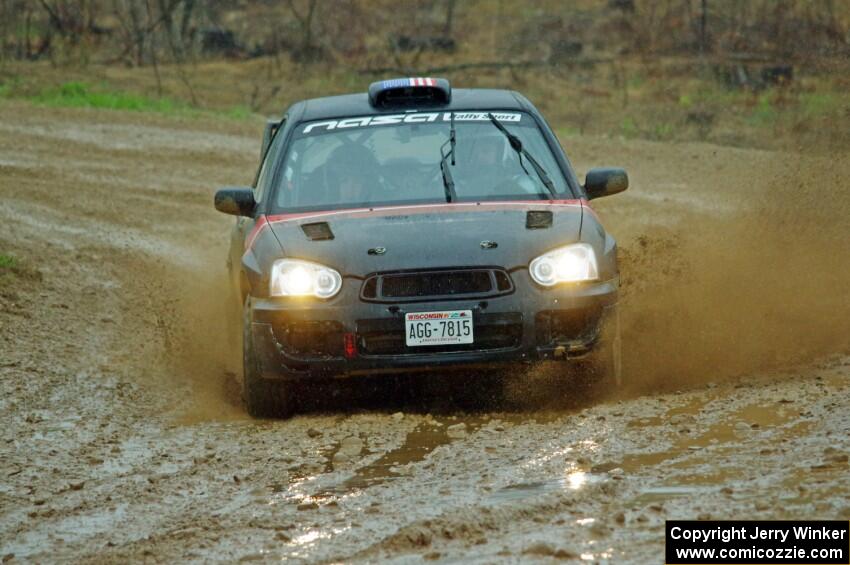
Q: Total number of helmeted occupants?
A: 2